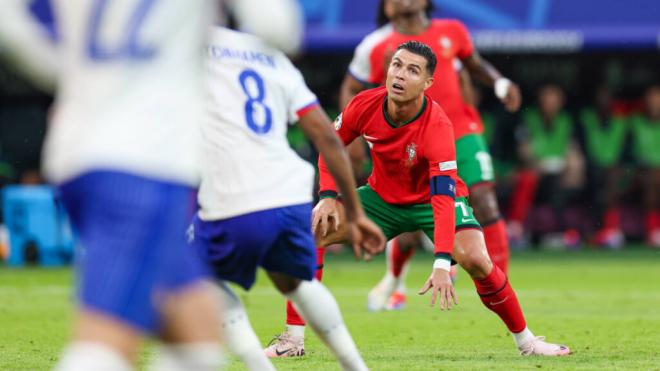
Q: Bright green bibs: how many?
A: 3